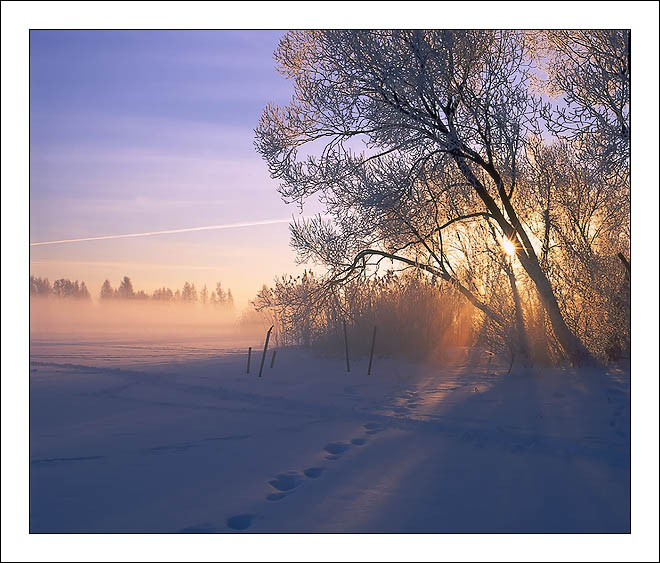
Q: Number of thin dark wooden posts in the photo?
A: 5